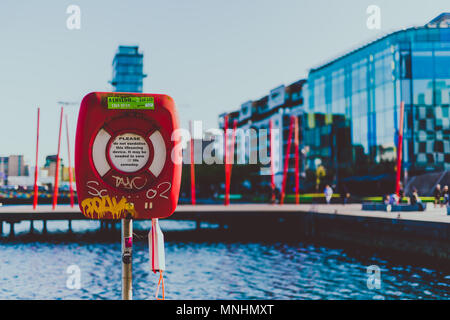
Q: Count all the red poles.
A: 10